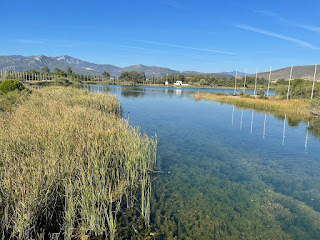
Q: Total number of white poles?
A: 6